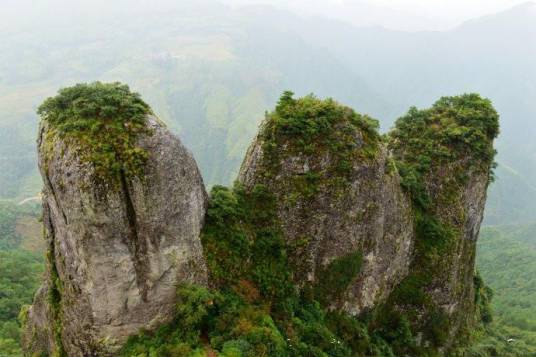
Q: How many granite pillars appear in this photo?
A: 3